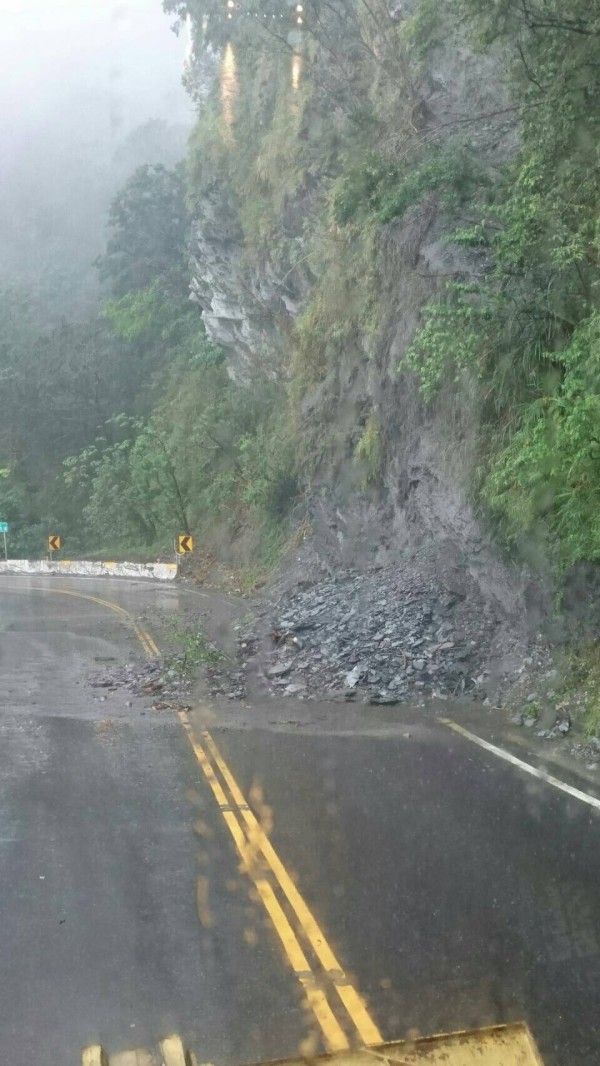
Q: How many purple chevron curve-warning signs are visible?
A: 0